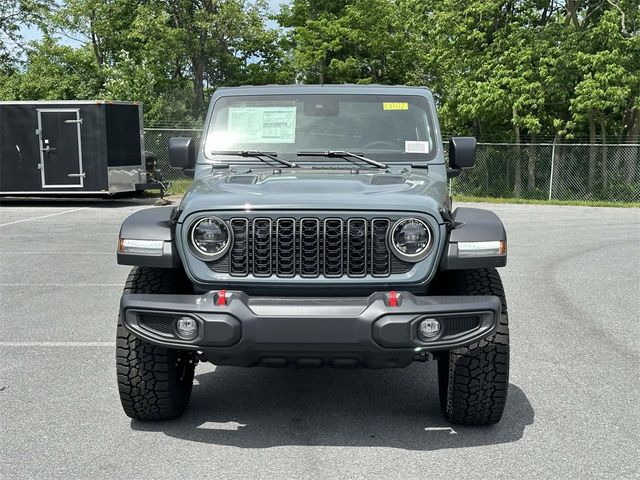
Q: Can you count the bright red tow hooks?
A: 2